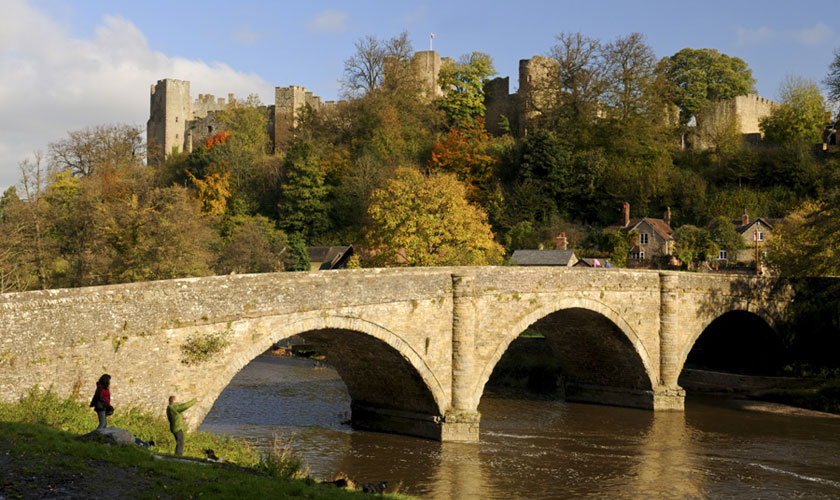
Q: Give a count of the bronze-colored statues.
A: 0